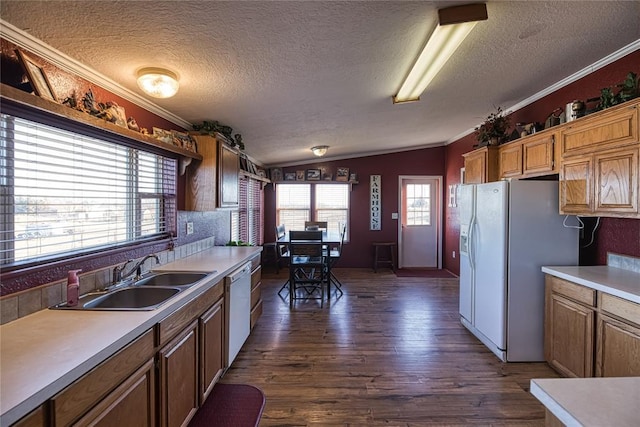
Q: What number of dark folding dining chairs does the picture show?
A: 4